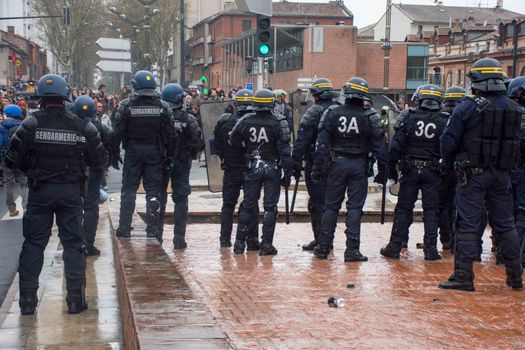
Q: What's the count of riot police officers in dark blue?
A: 12